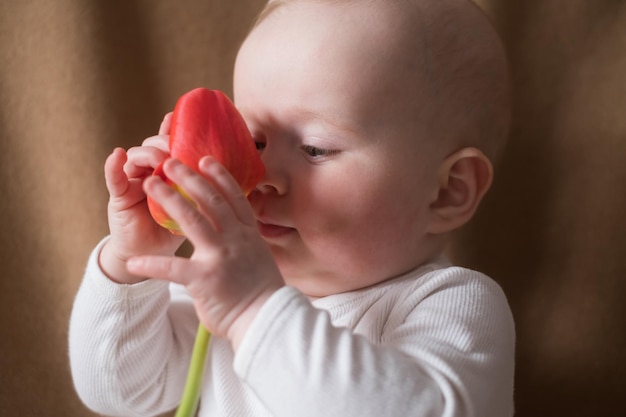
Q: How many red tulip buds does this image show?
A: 1